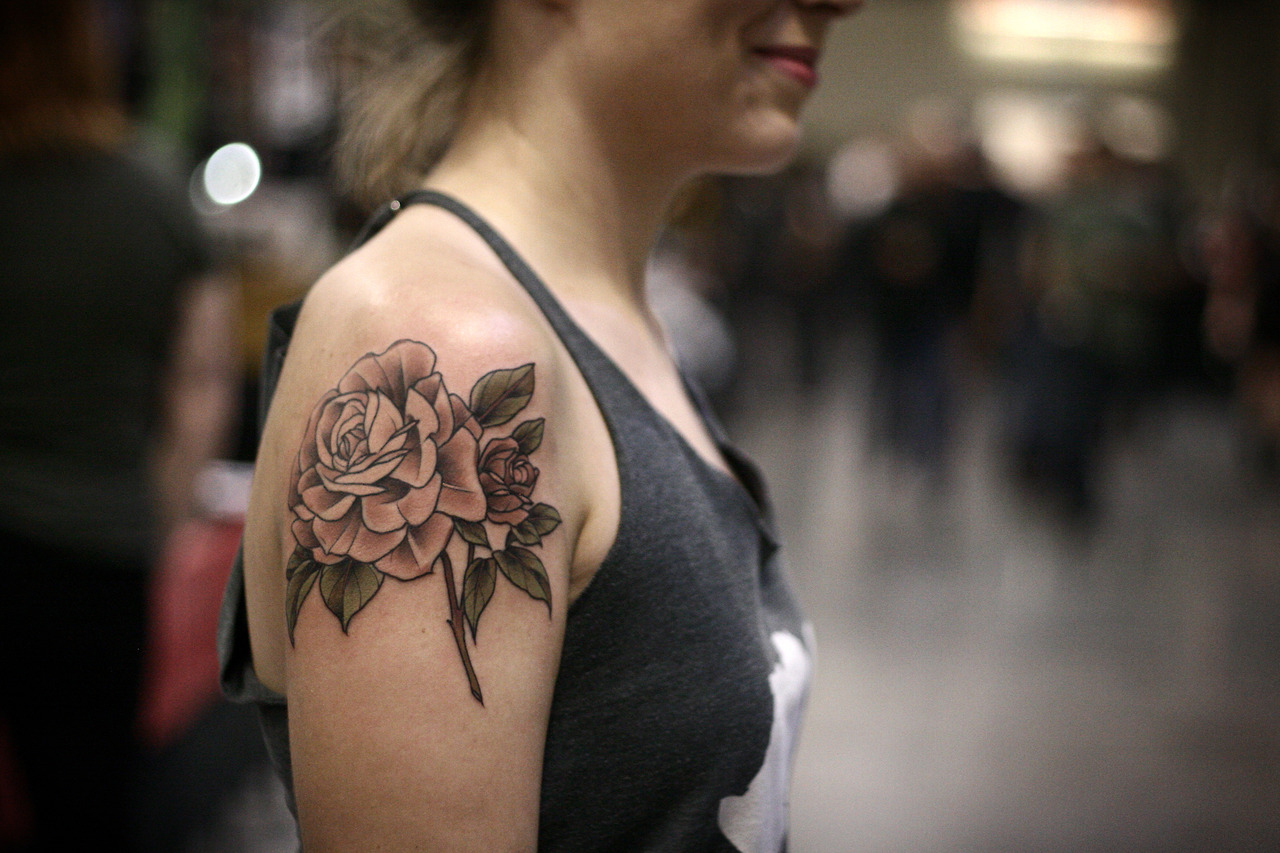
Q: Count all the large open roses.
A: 1